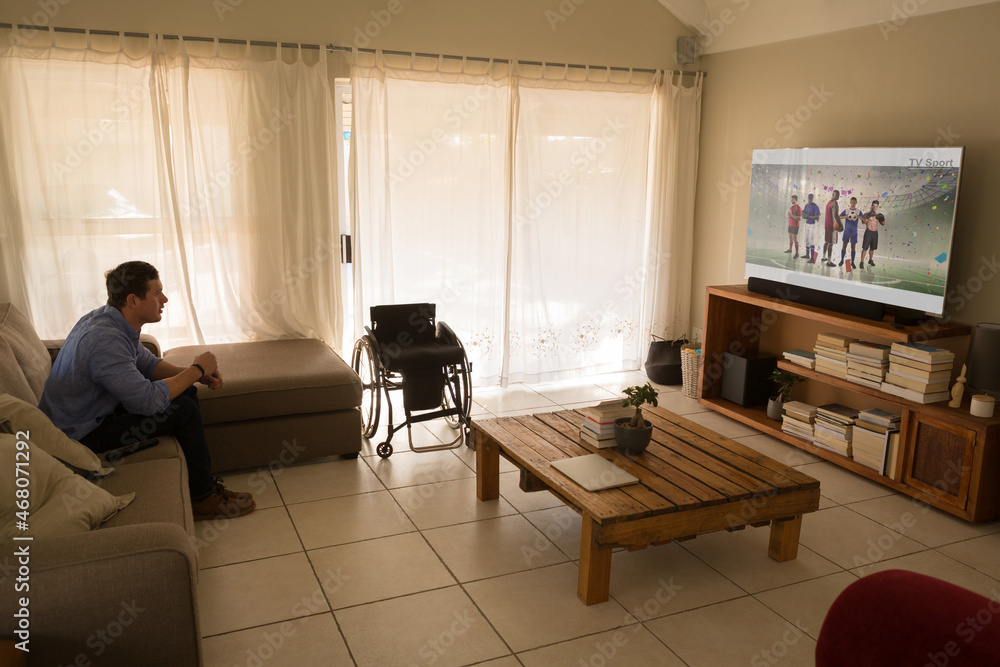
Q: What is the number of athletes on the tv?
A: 5